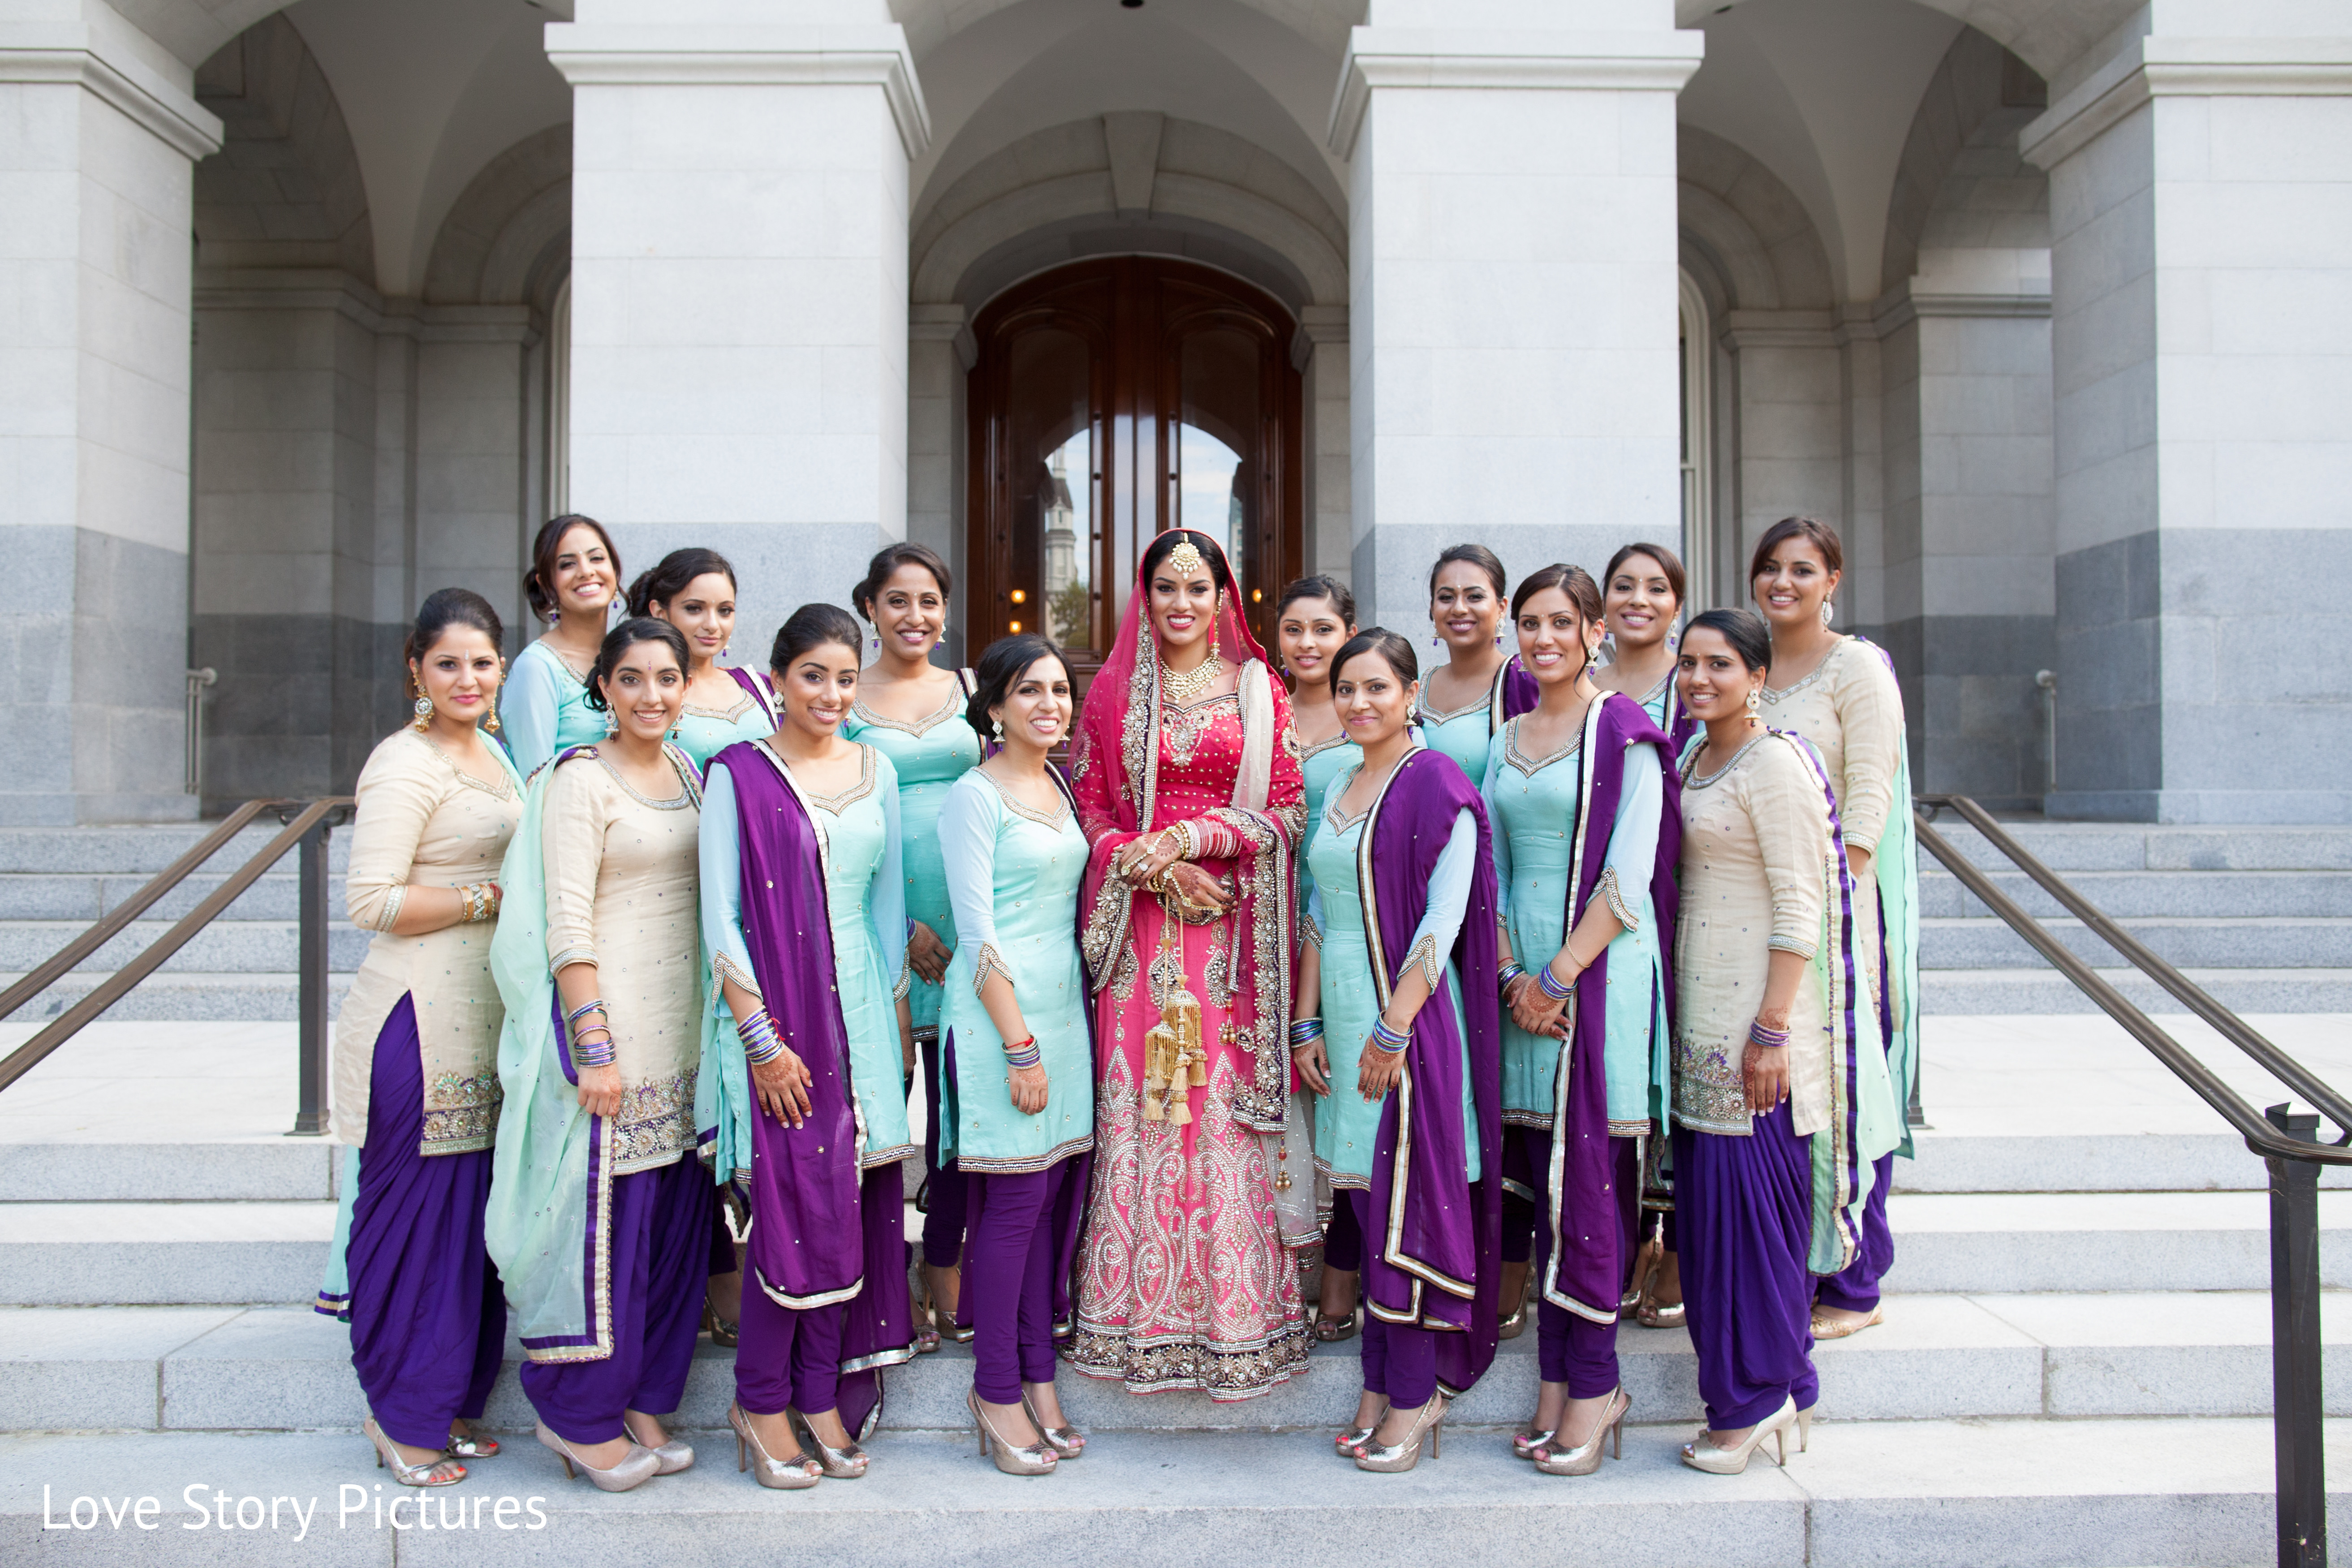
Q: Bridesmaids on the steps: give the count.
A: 14